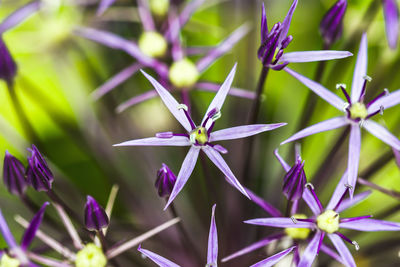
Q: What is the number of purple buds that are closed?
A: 7